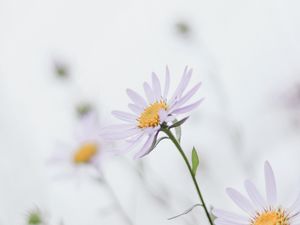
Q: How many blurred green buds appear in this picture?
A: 4